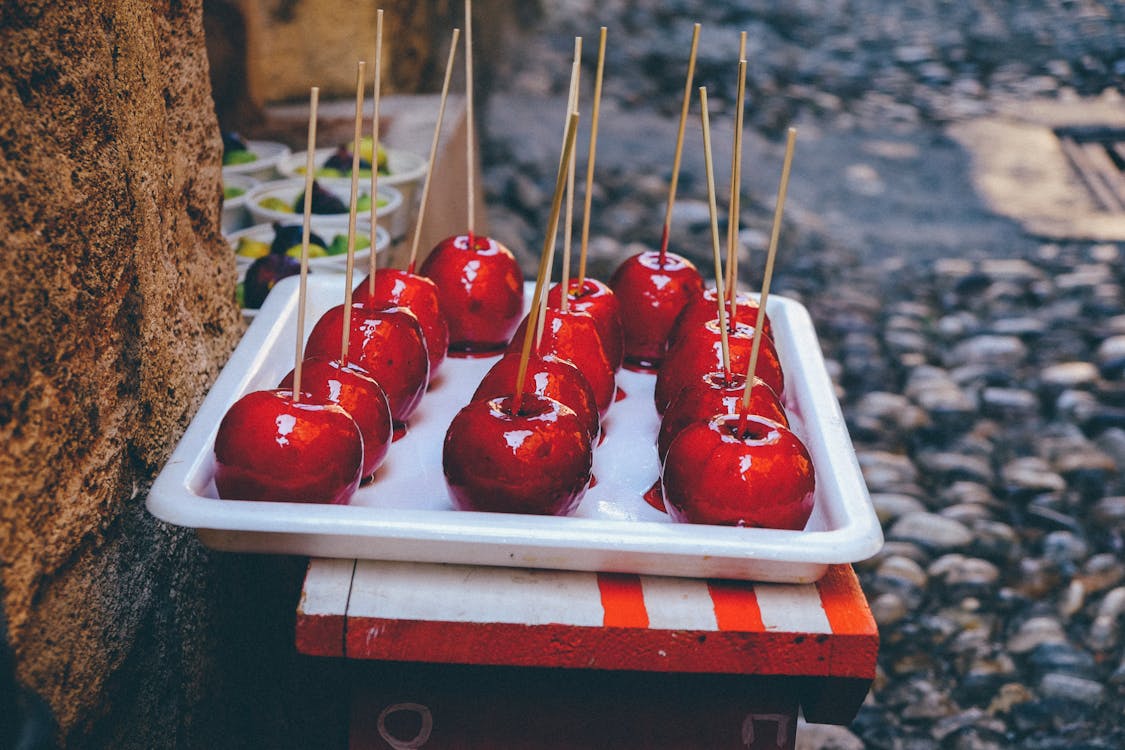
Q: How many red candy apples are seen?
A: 14